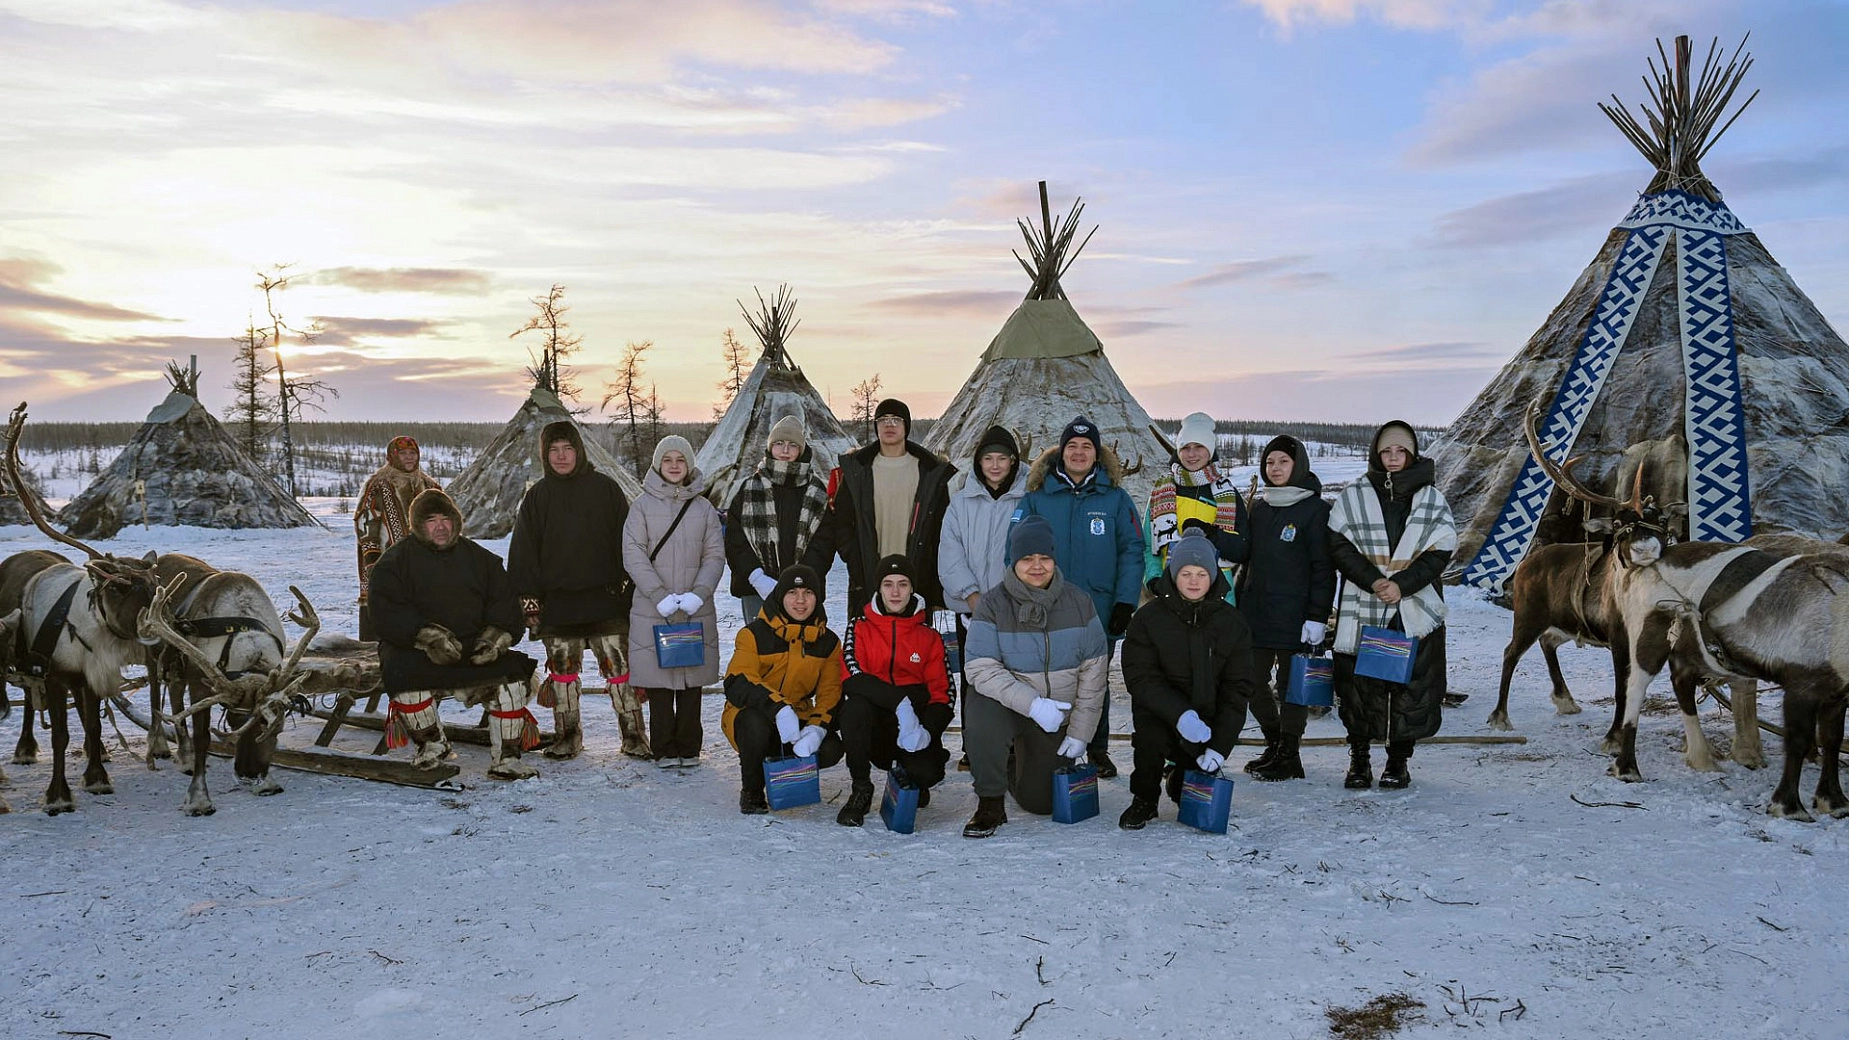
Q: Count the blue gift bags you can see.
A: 8